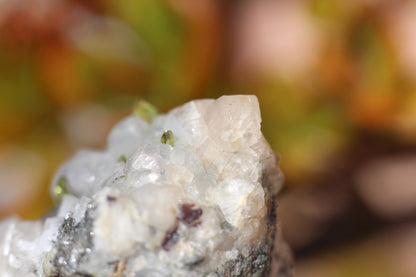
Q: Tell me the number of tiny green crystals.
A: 4